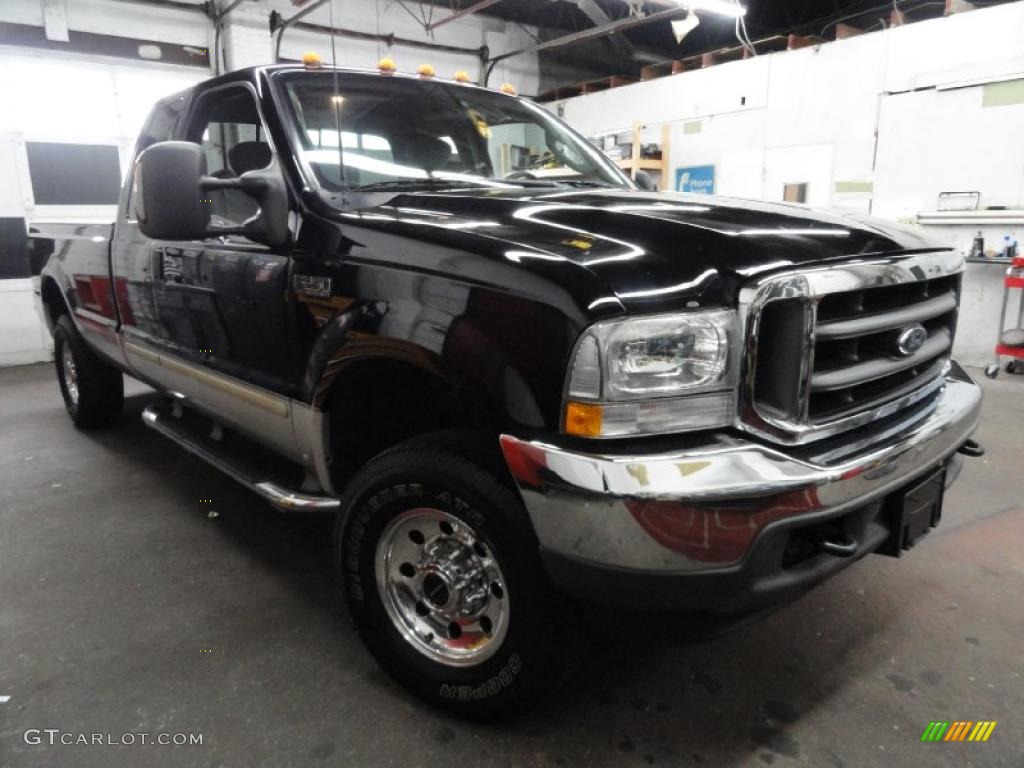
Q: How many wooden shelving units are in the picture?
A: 1